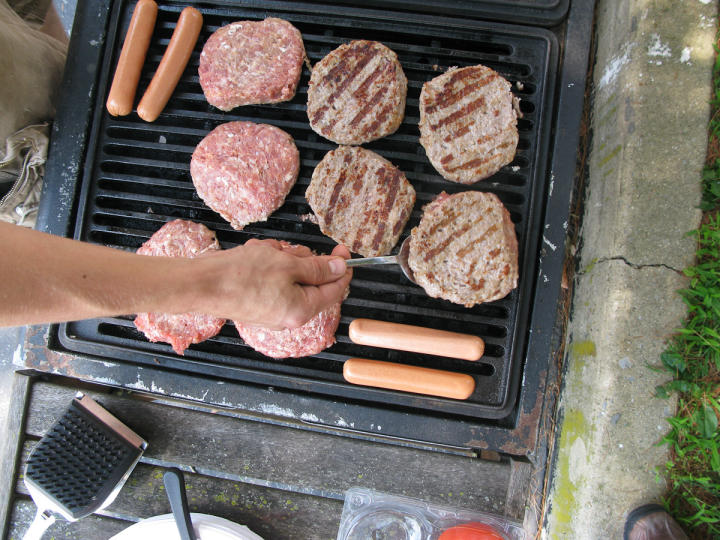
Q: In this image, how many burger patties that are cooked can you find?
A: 4